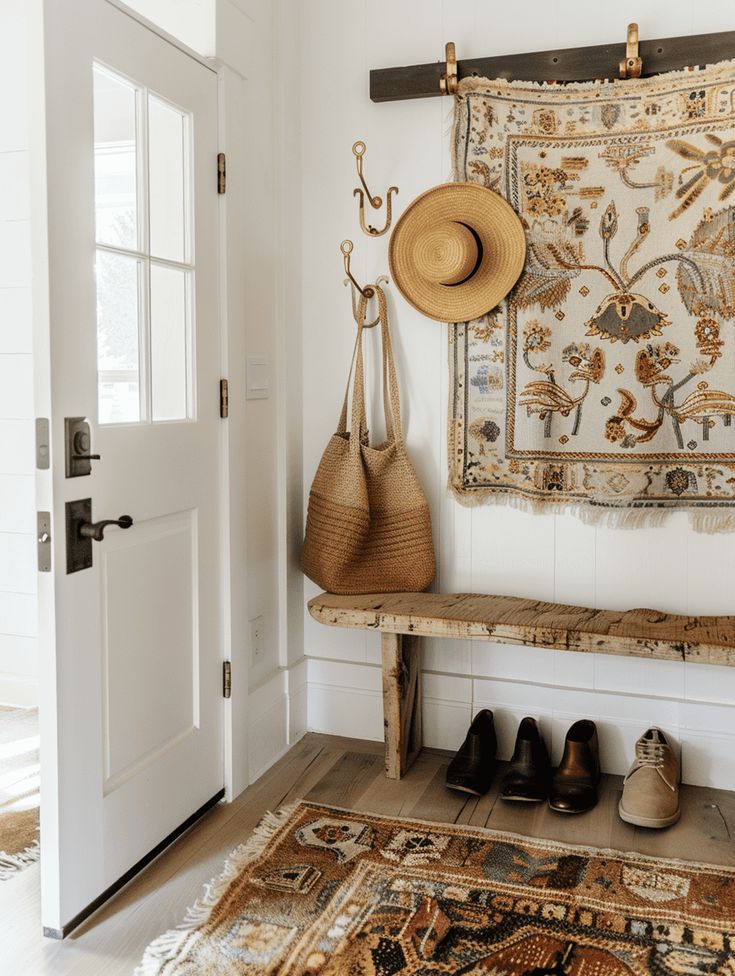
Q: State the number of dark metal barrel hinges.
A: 3